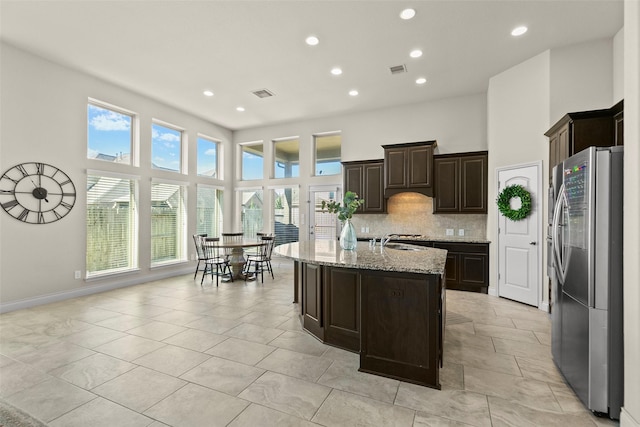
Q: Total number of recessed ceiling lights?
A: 9